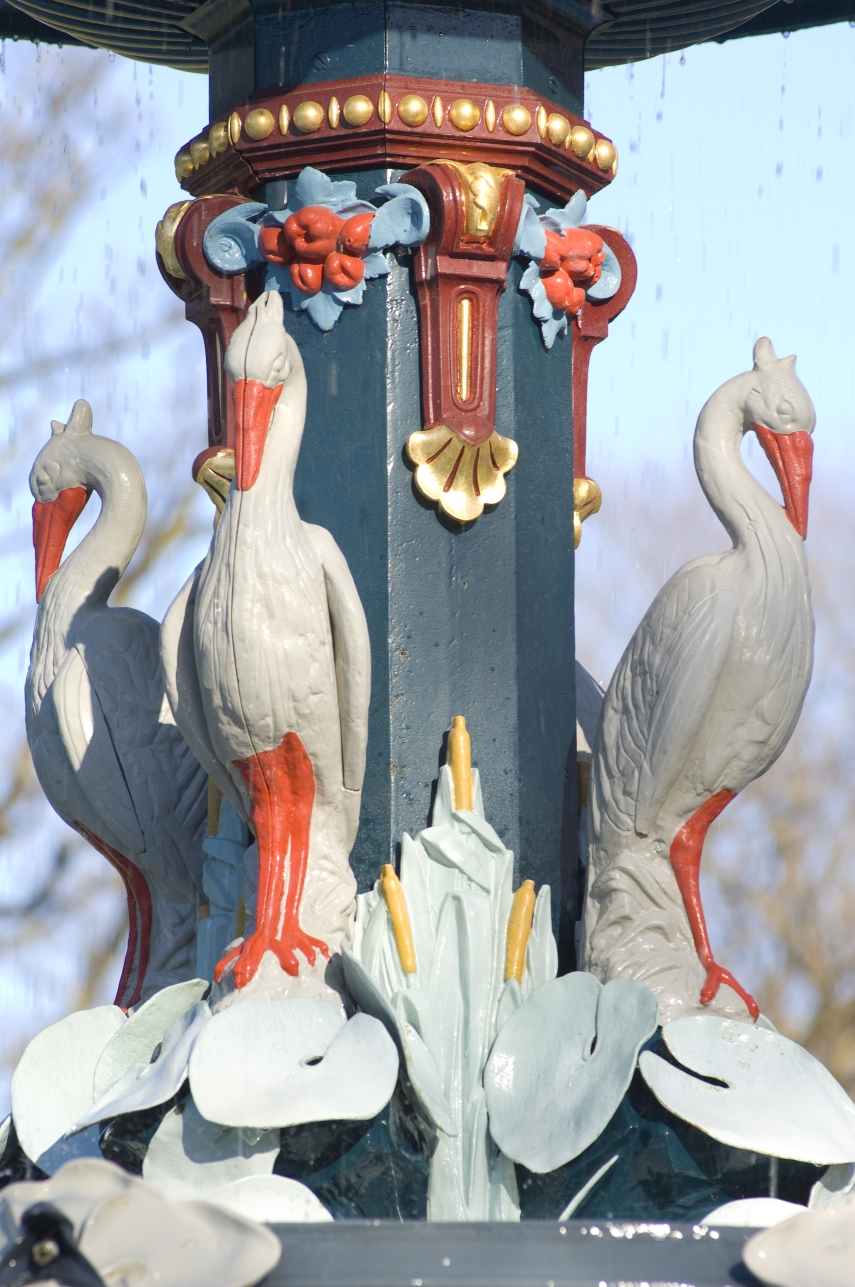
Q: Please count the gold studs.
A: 12